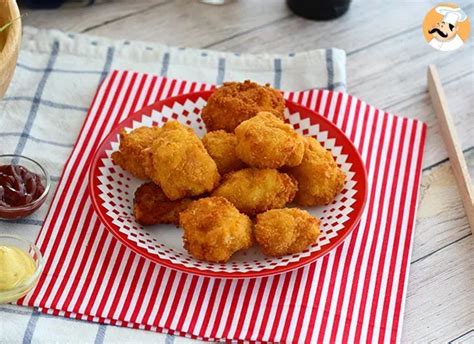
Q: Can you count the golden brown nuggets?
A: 10